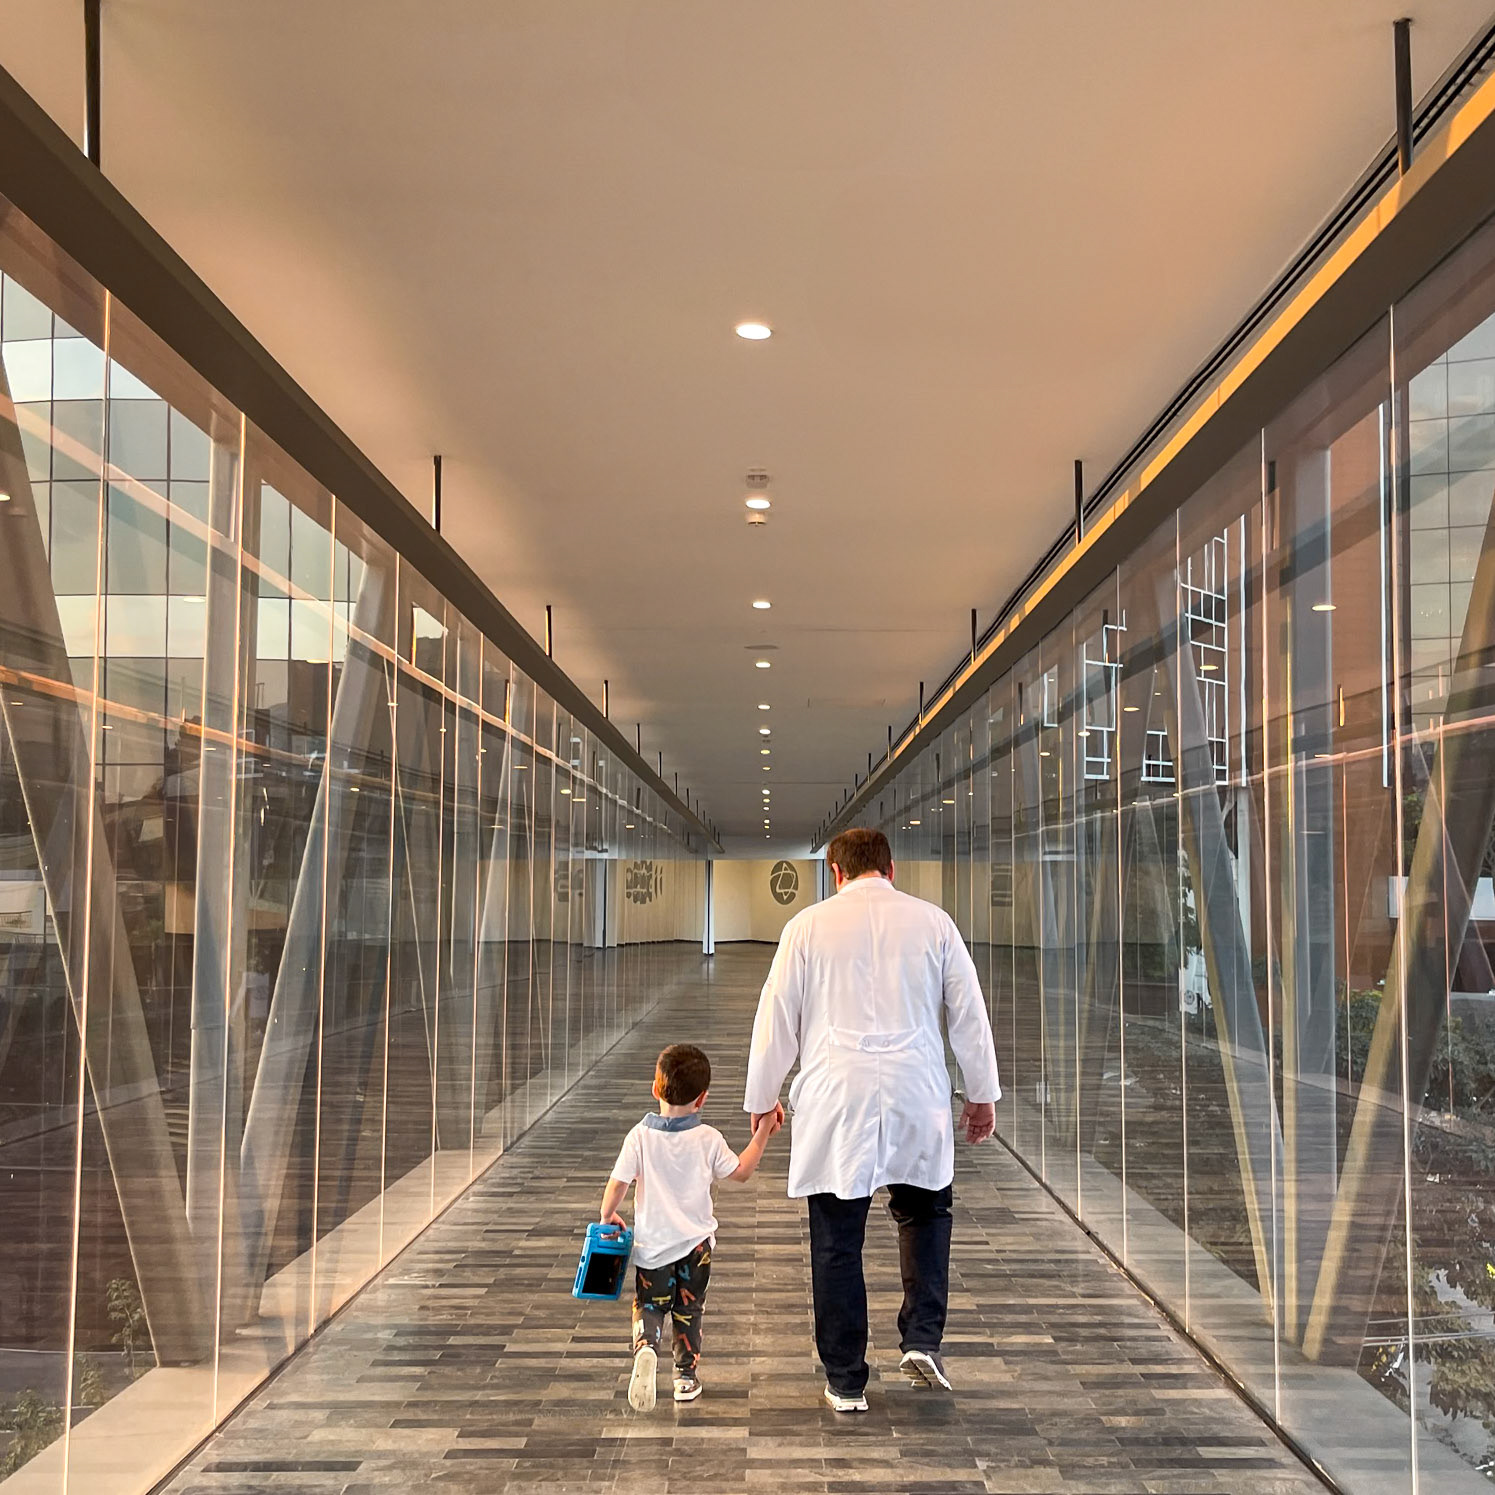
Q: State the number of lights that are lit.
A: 14